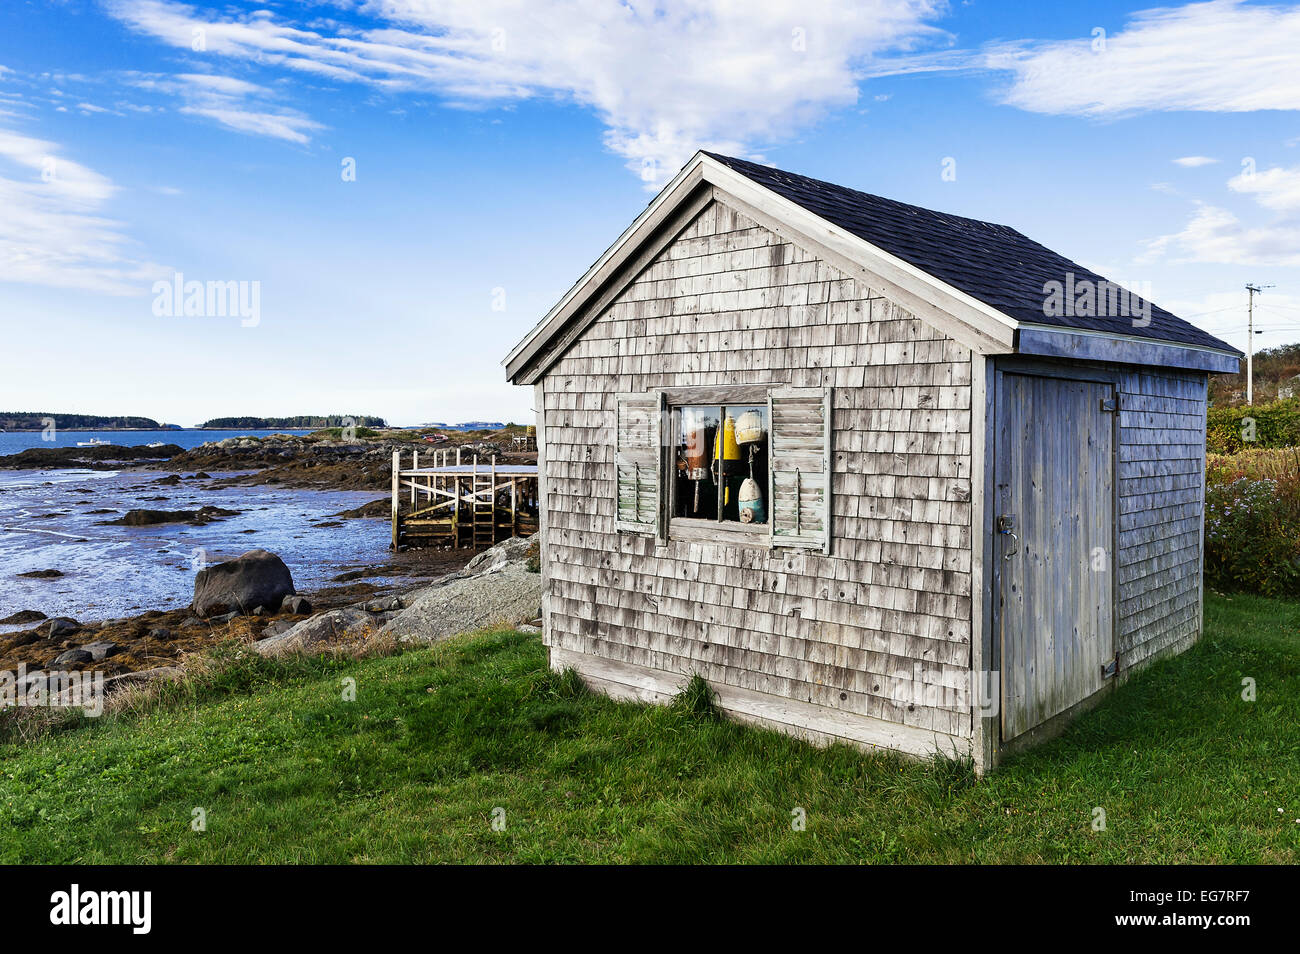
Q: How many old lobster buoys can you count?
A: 4